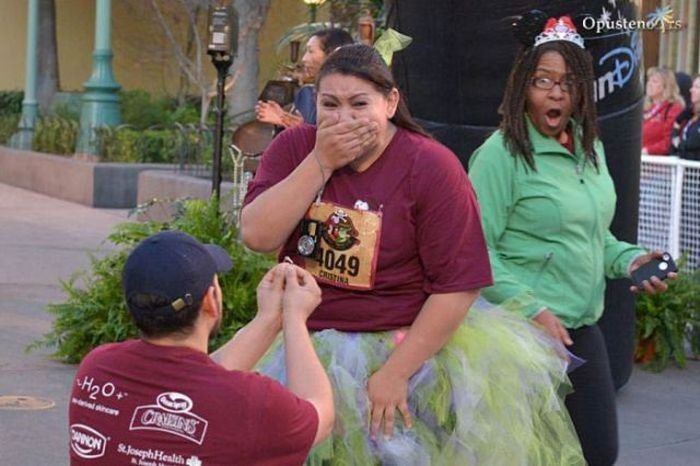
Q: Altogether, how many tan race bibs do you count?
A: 1